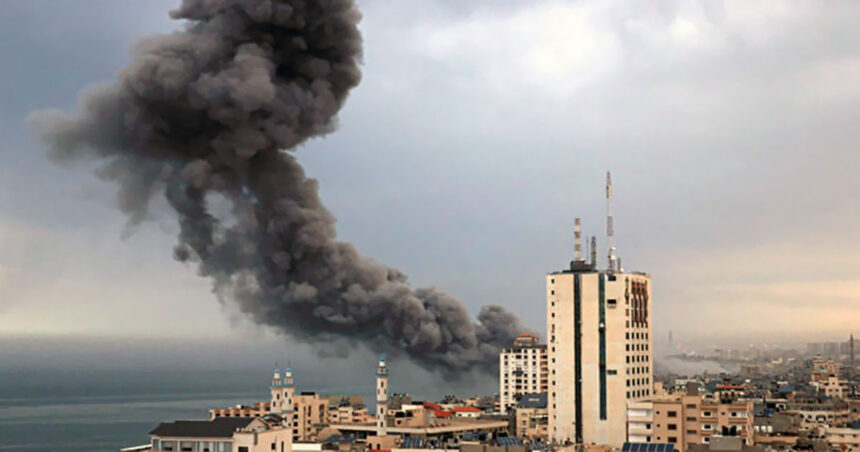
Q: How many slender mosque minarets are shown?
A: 3